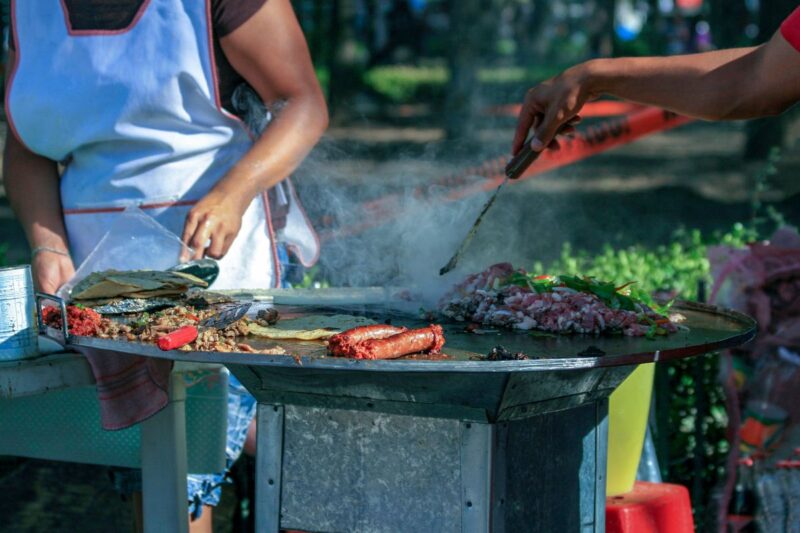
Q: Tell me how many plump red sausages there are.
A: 2